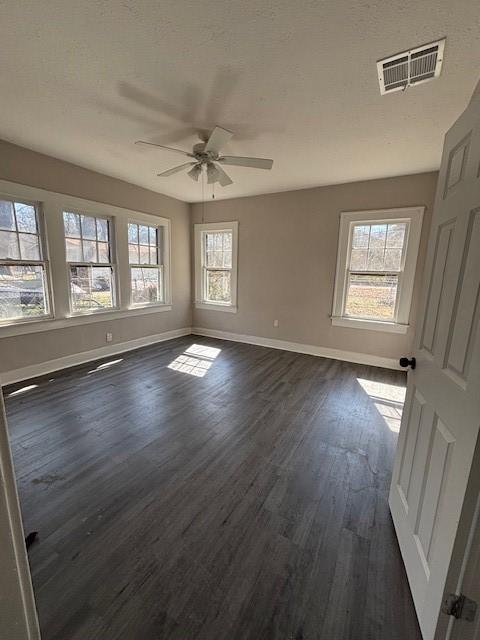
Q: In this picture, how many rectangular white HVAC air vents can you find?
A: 1